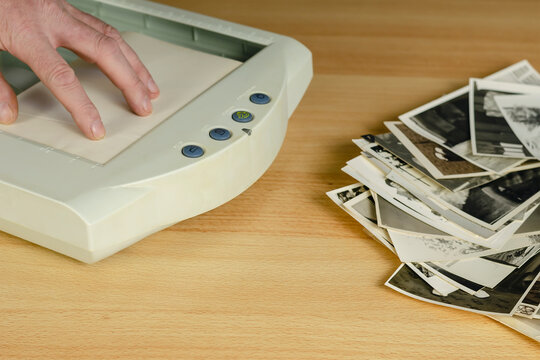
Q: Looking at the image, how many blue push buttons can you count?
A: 4